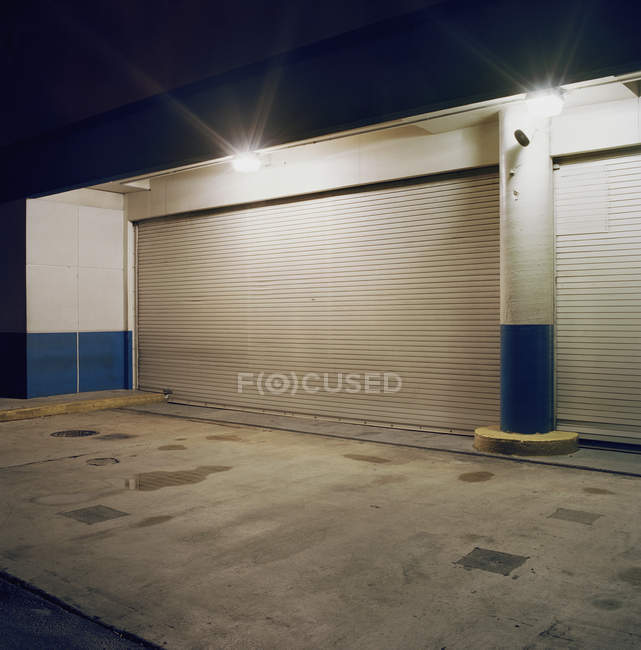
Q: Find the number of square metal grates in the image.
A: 3